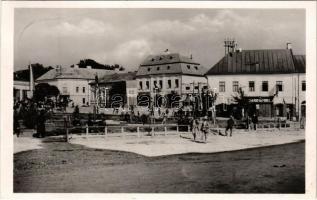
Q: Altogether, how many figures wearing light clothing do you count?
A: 2